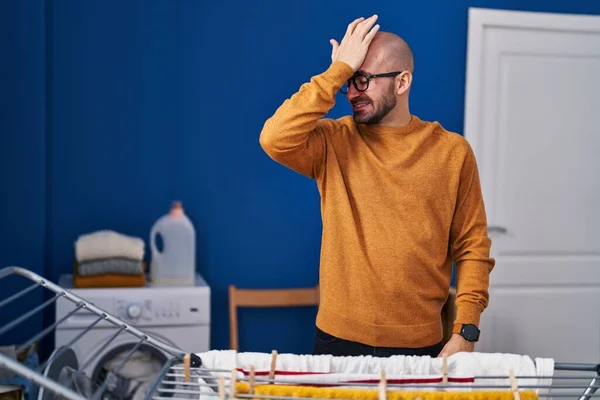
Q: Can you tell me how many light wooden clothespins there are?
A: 8